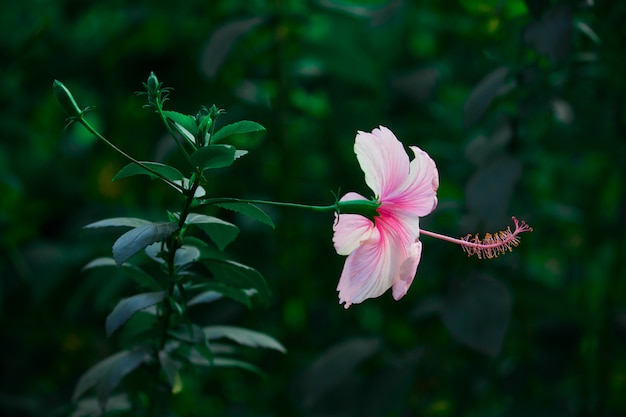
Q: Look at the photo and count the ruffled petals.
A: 5